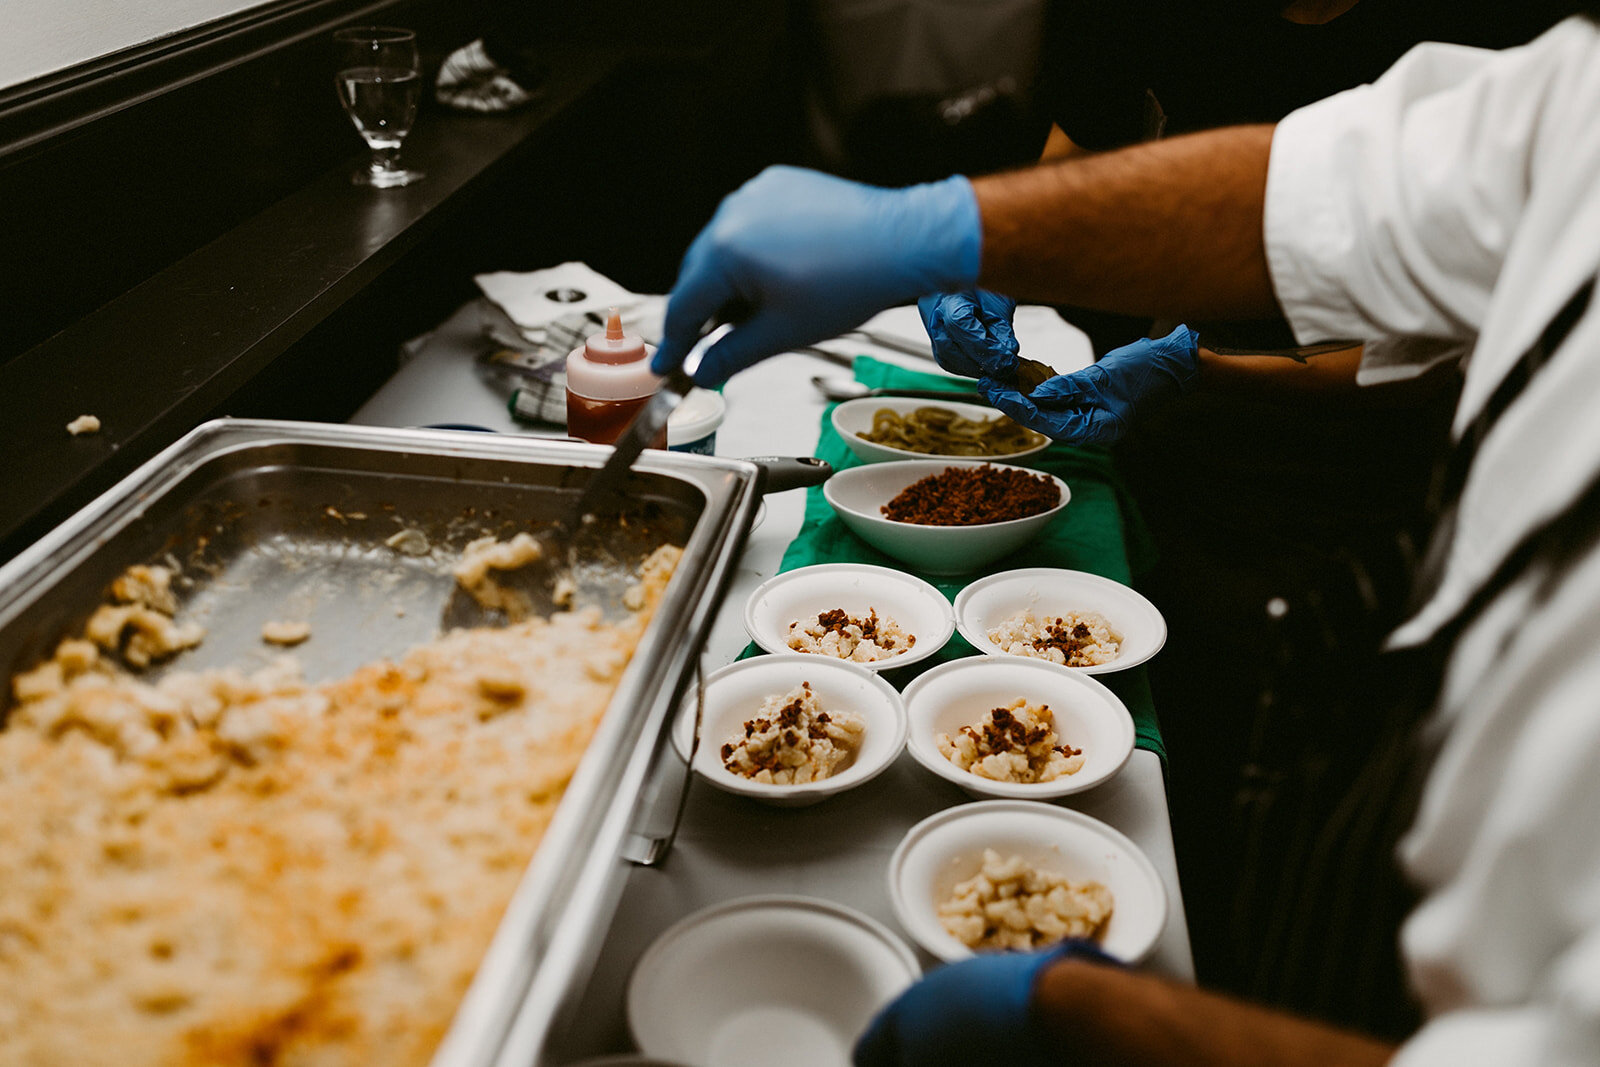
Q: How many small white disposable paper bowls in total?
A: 6